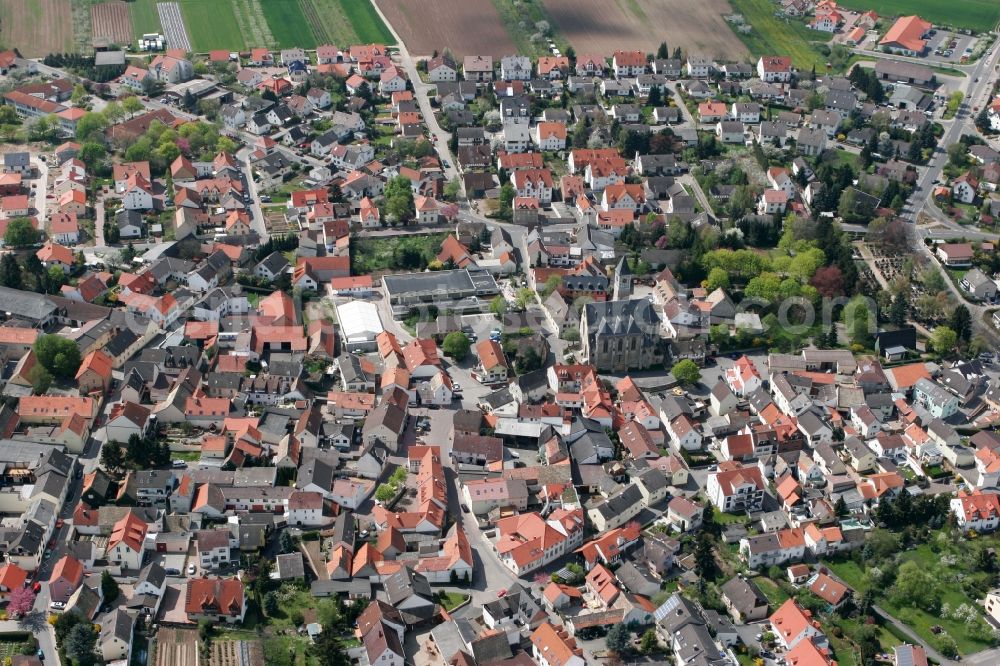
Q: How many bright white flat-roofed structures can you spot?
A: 1